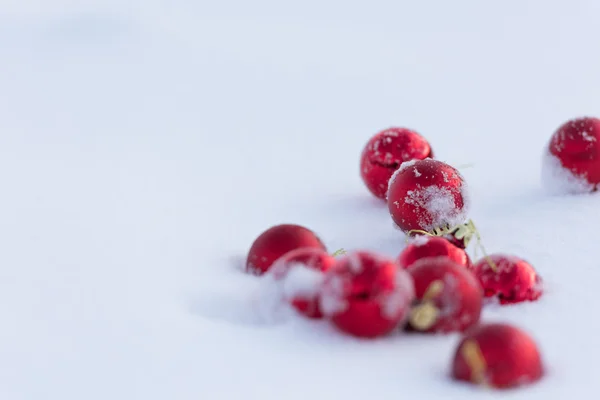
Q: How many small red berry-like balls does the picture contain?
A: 10